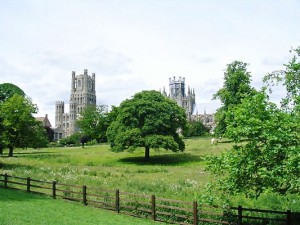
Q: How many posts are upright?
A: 9